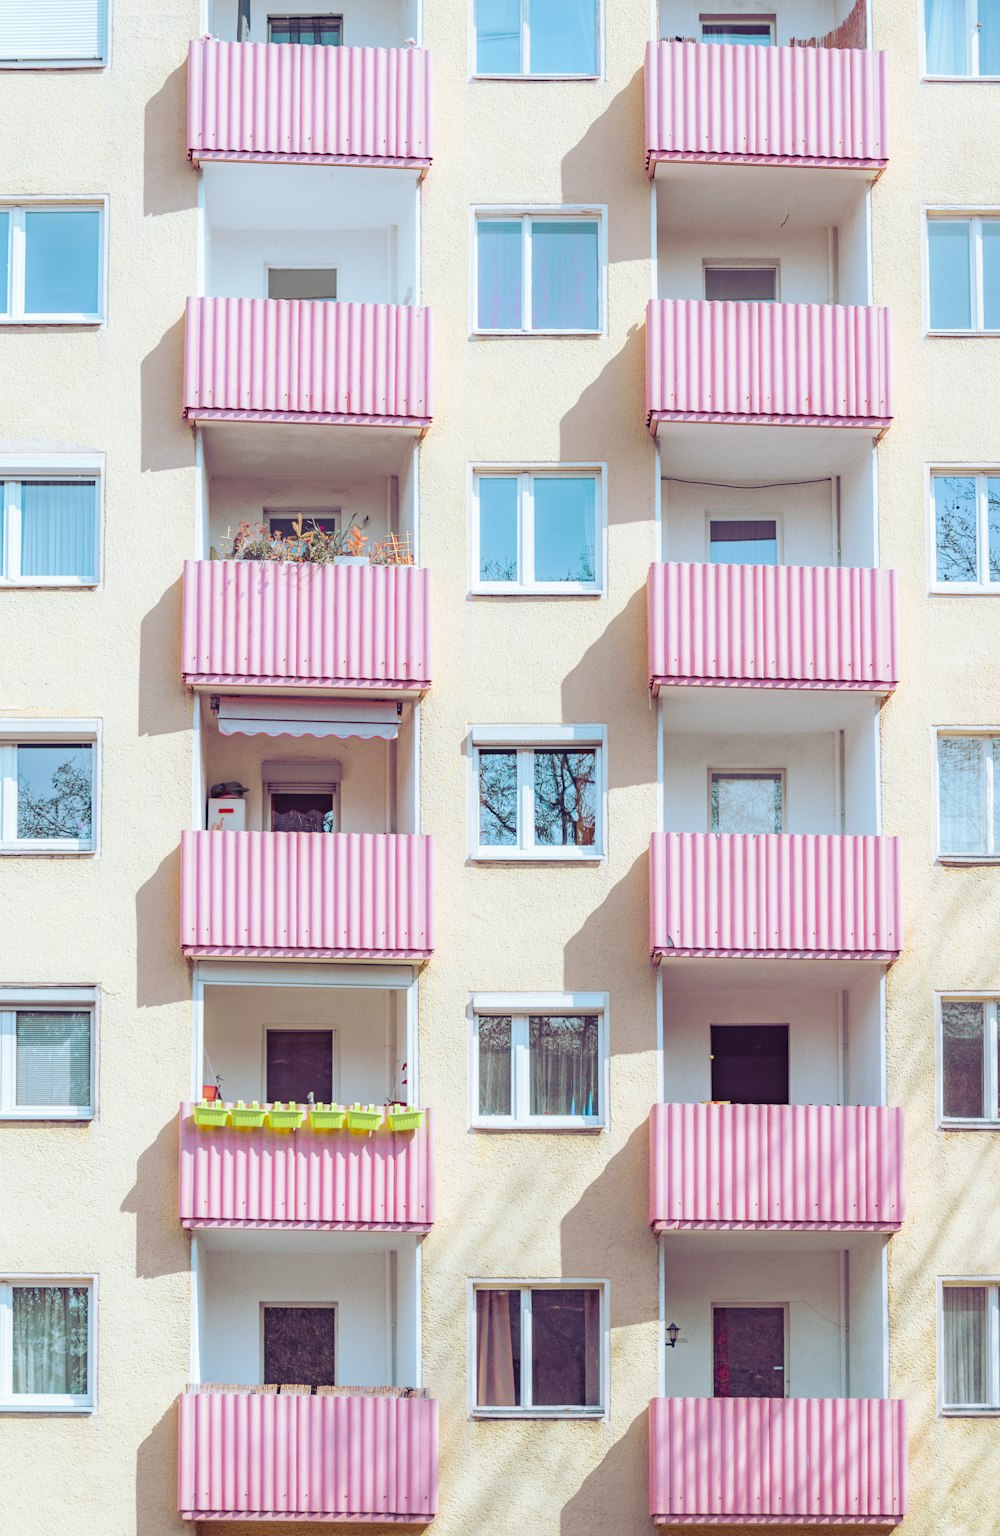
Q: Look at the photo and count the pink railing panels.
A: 12